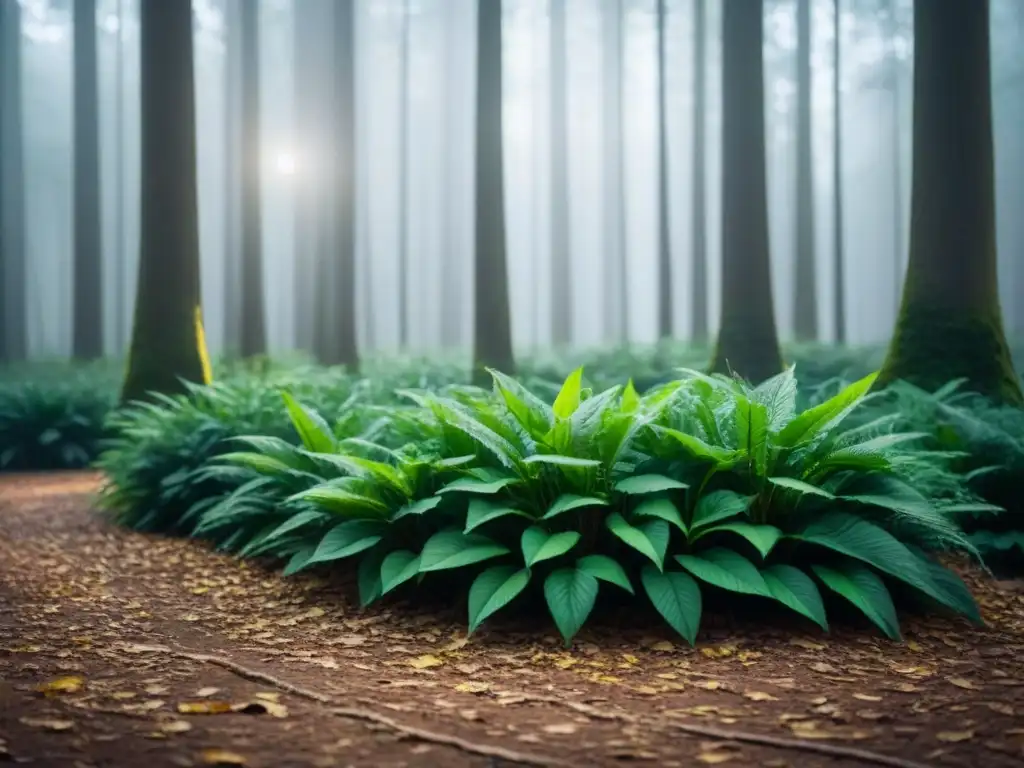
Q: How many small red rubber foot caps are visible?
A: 0